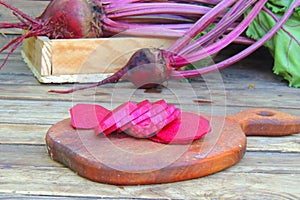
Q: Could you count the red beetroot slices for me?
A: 7